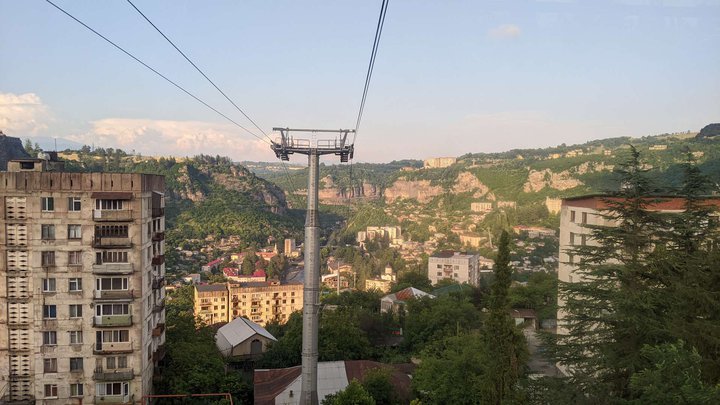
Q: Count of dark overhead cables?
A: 4